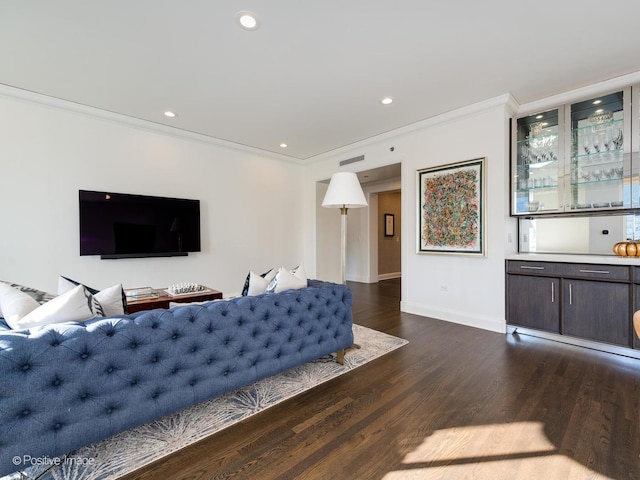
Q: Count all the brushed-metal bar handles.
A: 4